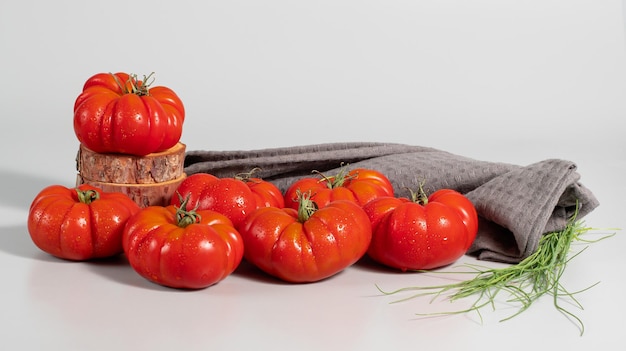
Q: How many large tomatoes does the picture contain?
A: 7